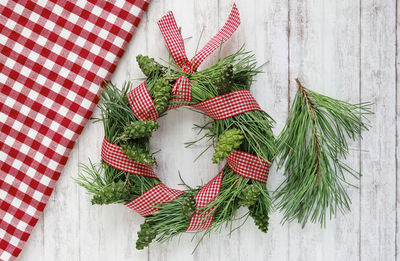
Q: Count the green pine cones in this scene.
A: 11